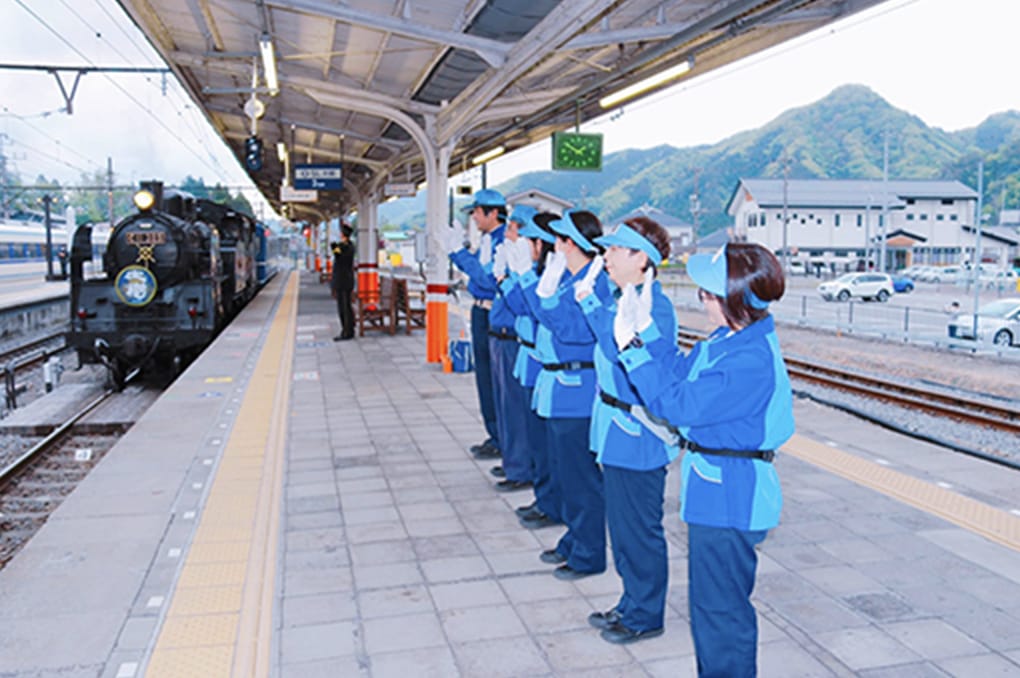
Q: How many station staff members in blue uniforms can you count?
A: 6